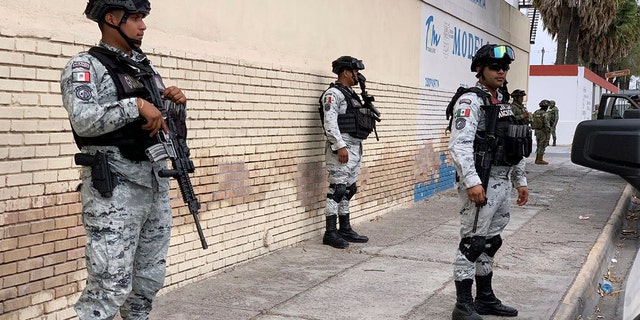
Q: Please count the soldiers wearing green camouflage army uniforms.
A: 3